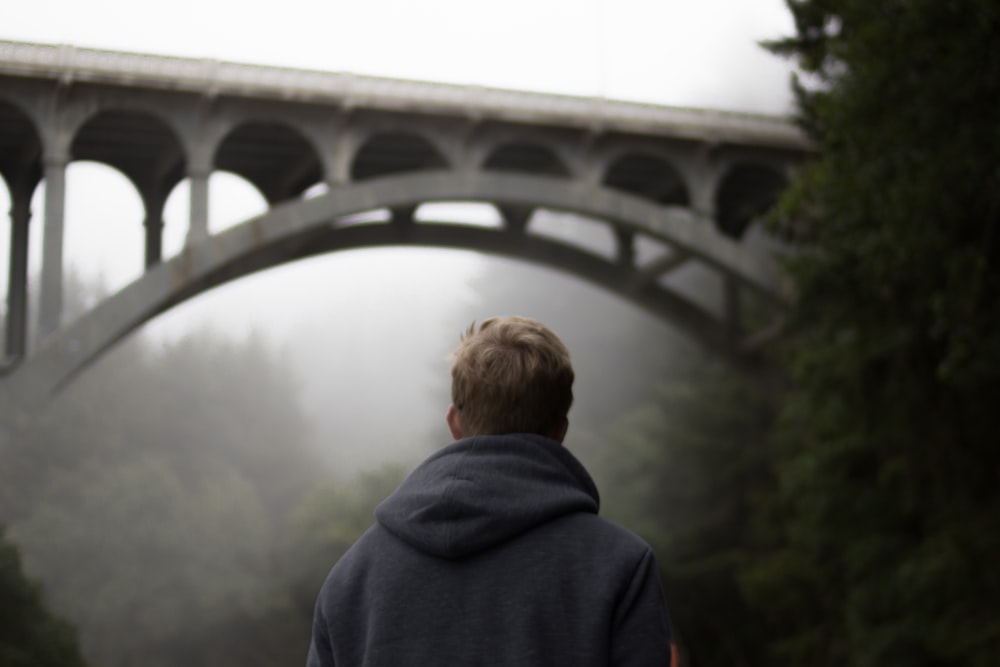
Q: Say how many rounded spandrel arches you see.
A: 7